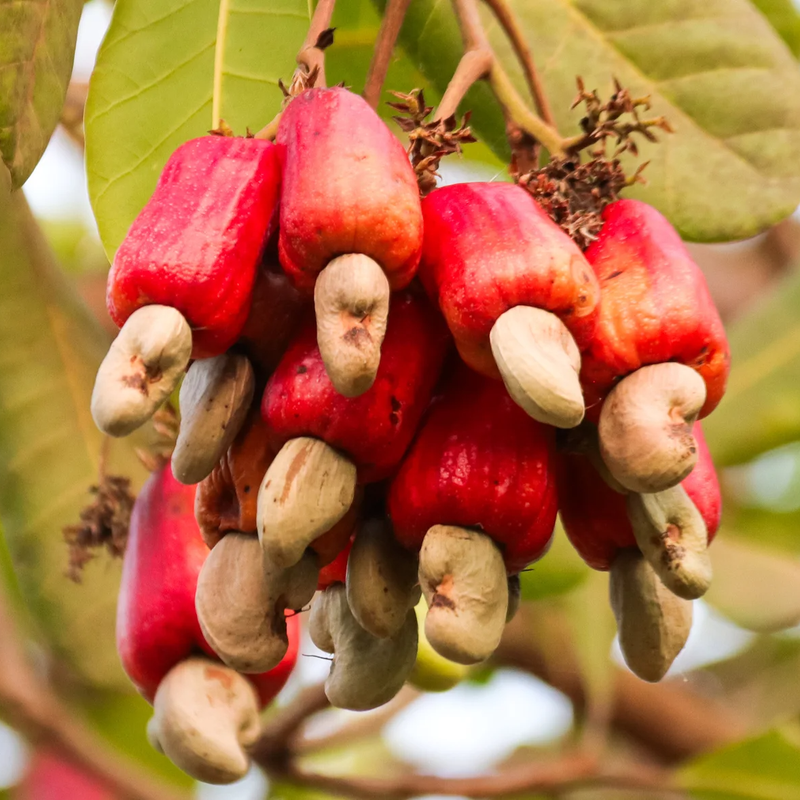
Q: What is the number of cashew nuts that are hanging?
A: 13